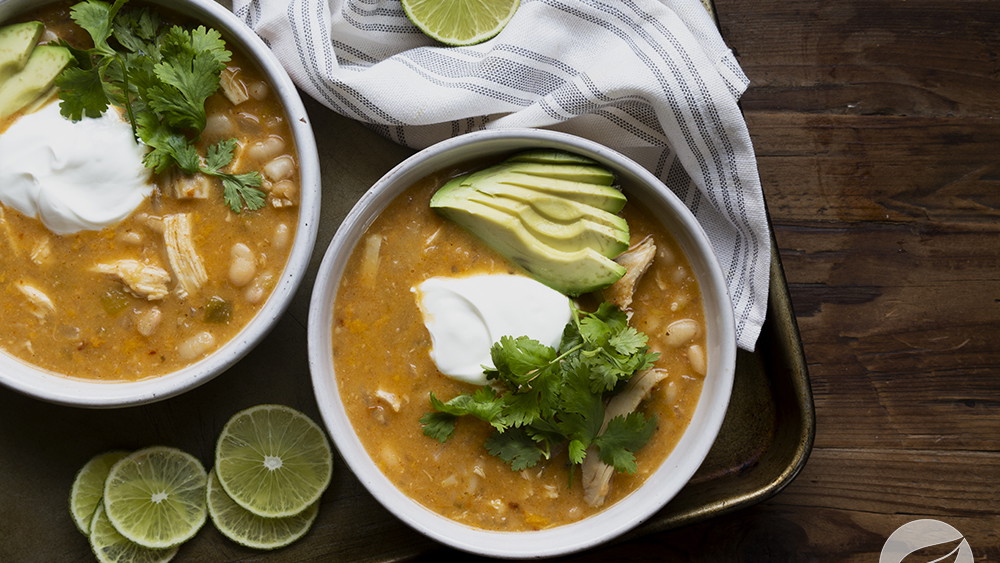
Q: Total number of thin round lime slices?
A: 5